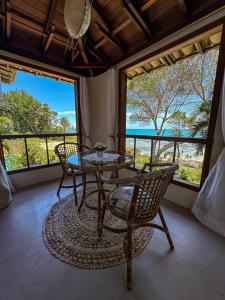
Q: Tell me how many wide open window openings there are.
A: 2